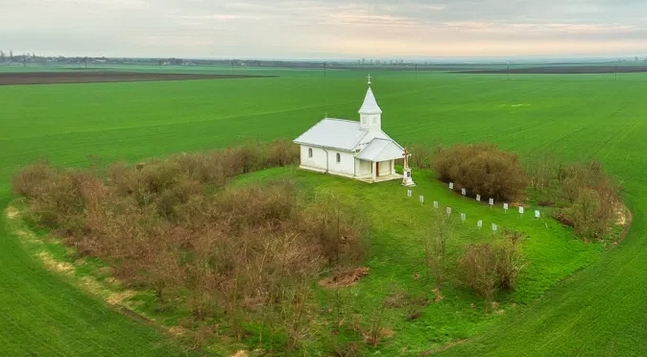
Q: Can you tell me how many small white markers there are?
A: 14